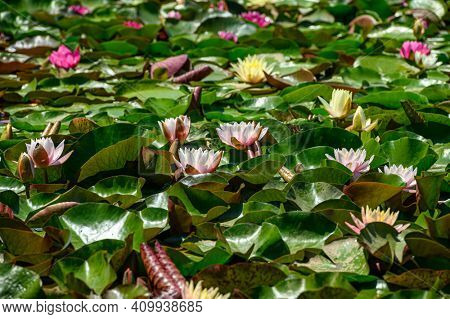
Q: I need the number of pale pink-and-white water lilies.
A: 6